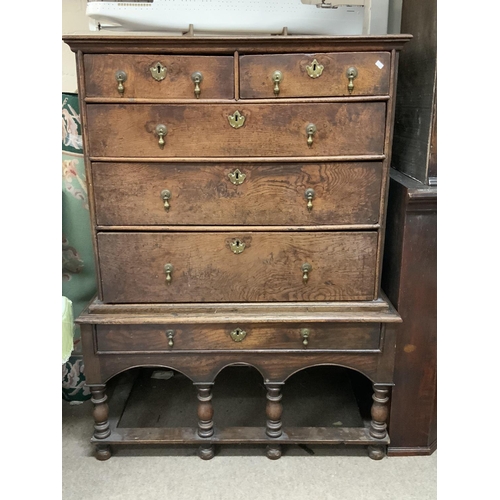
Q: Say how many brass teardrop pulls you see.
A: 12